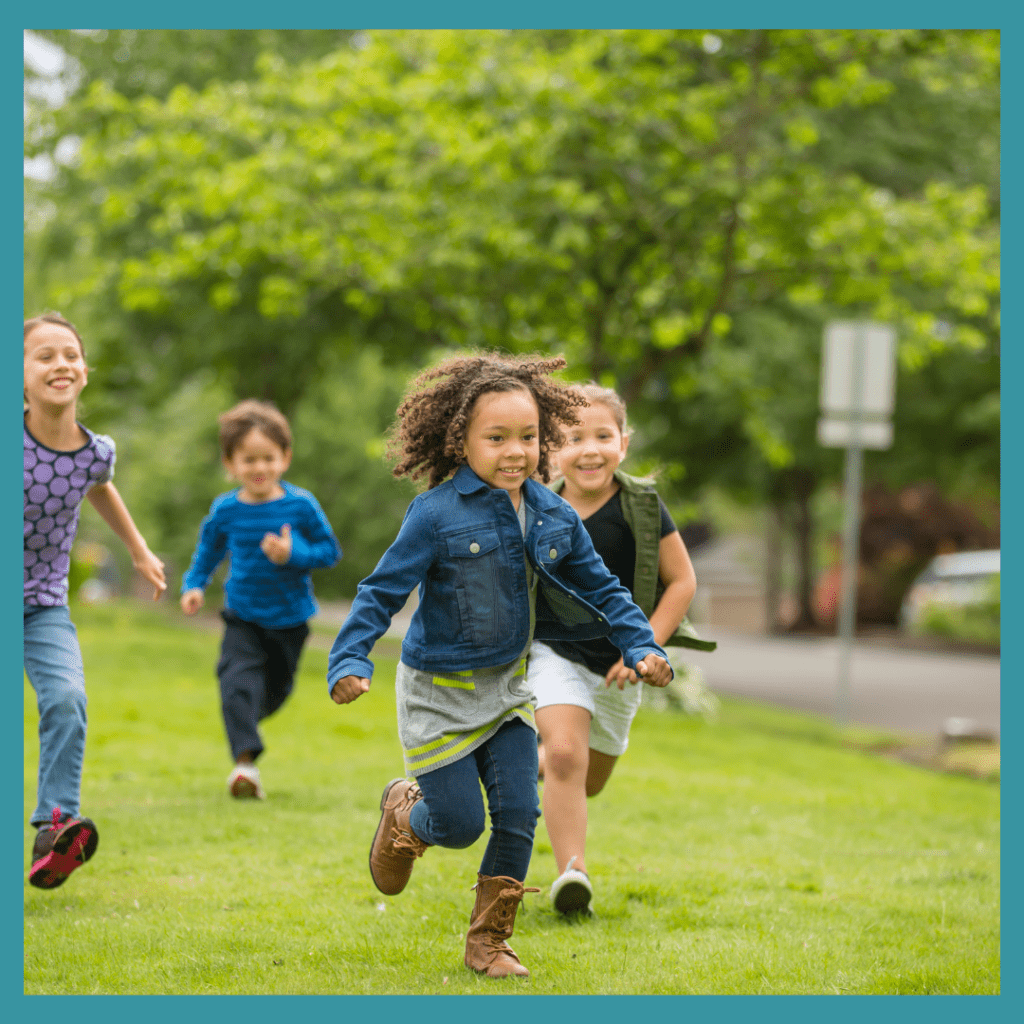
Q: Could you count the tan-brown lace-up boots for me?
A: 2